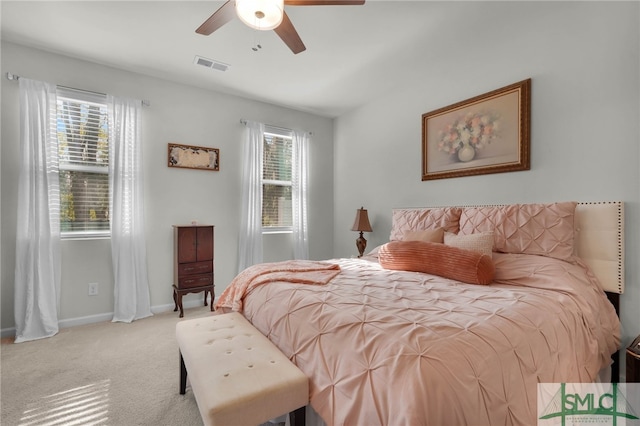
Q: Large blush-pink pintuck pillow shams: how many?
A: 2